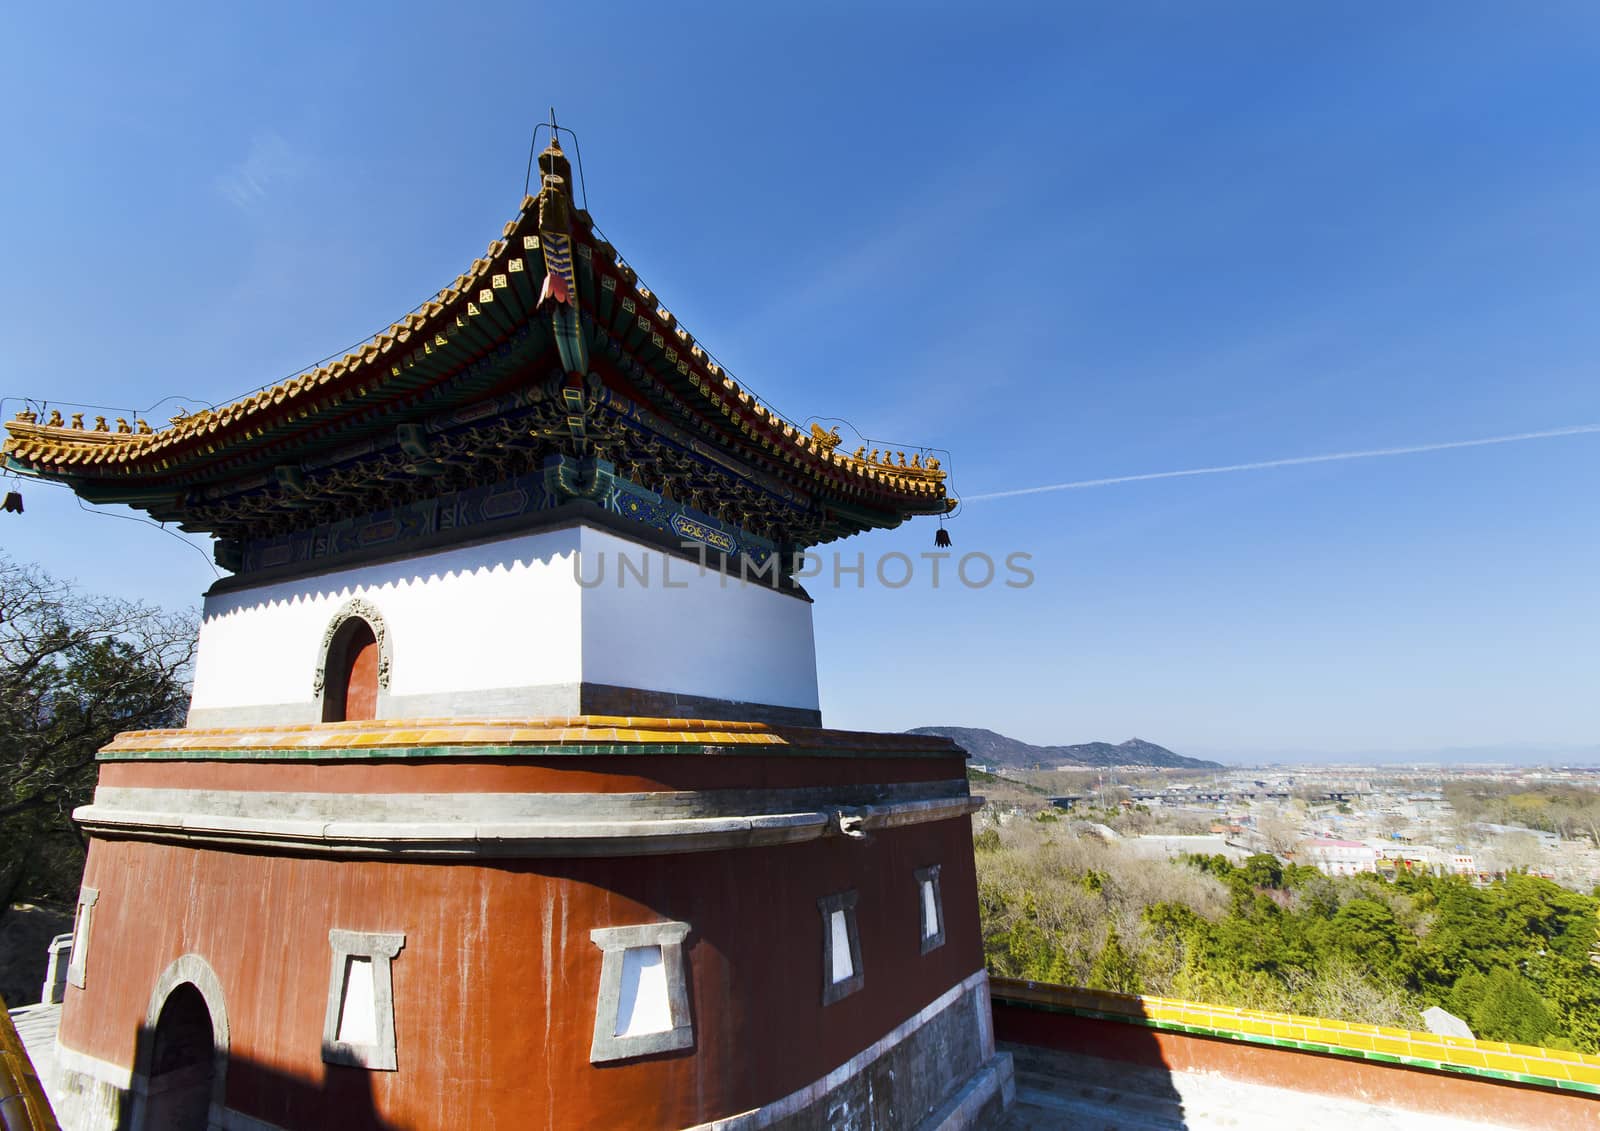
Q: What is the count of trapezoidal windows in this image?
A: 5